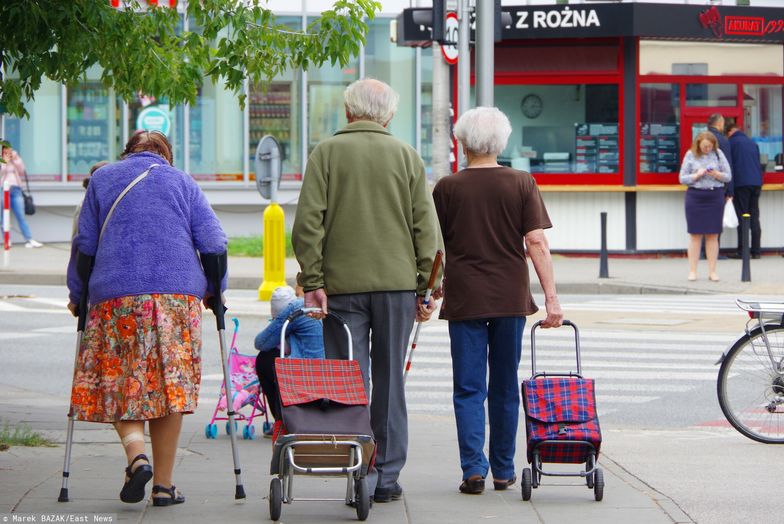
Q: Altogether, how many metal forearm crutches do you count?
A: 2